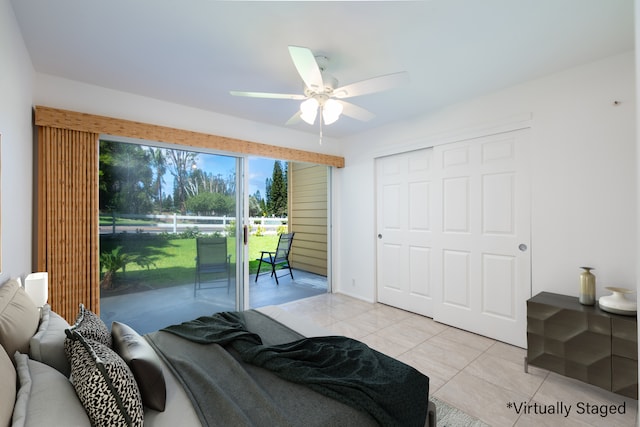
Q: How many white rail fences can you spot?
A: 1